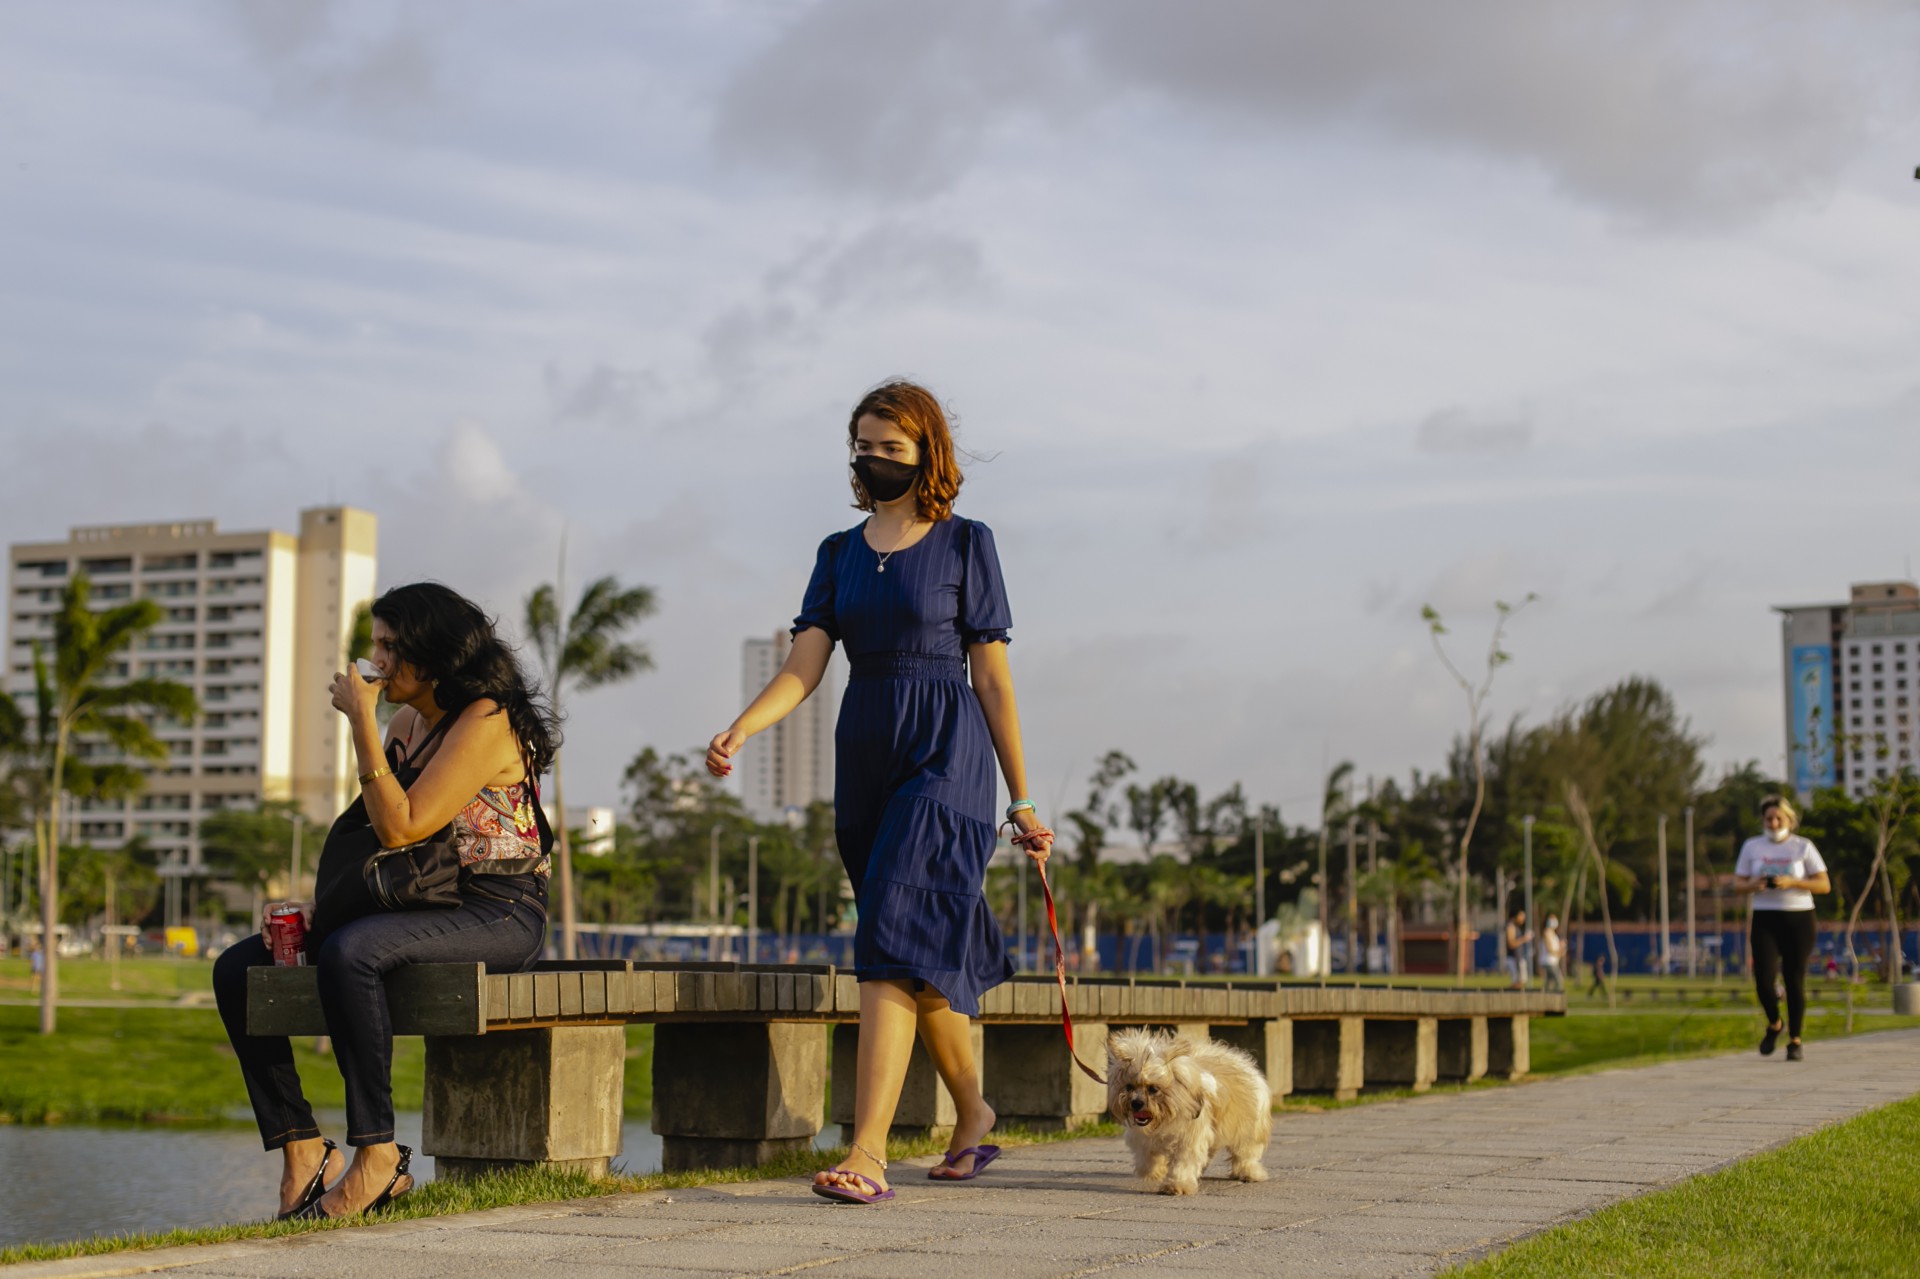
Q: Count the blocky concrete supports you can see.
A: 10